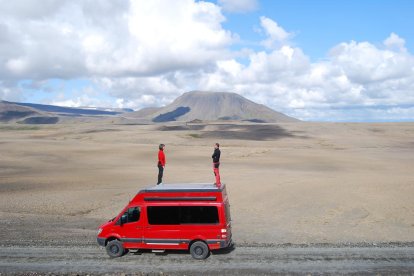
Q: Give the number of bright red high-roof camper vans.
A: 1